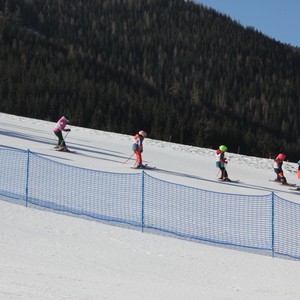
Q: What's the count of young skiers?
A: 5